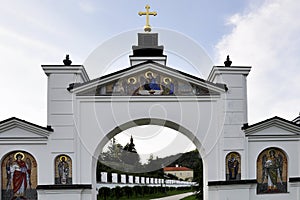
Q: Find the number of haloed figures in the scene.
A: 7